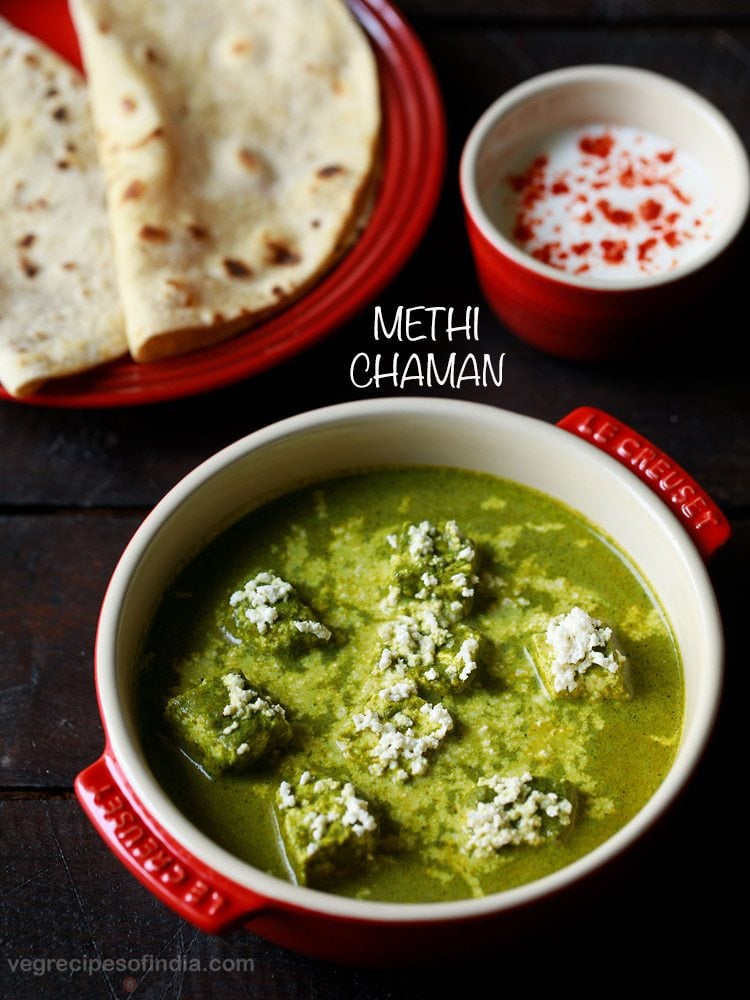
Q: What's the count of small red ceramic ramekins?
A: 1